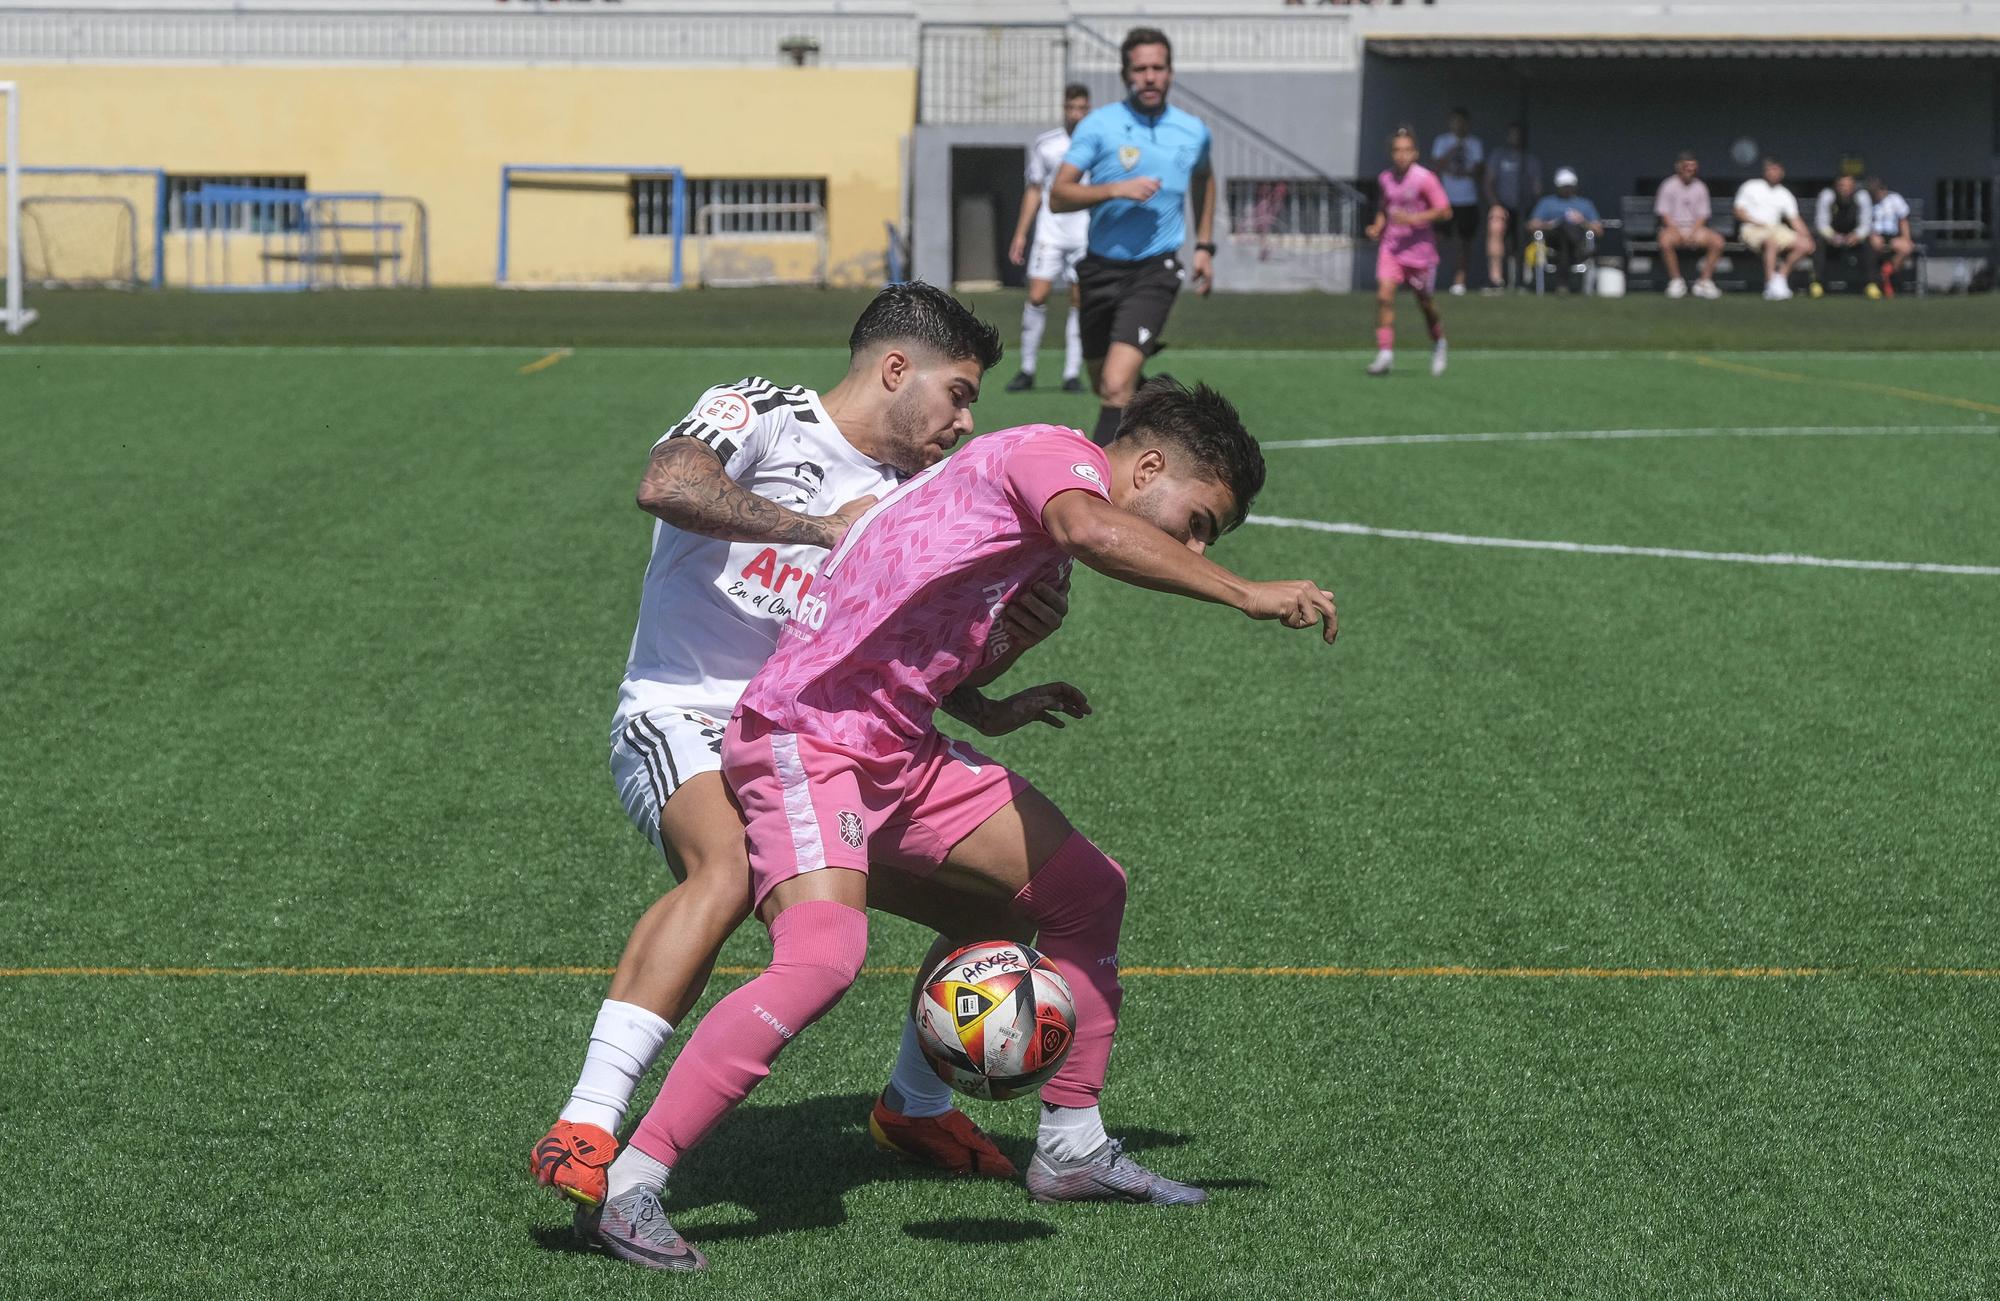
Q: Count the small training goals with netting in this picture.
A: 2